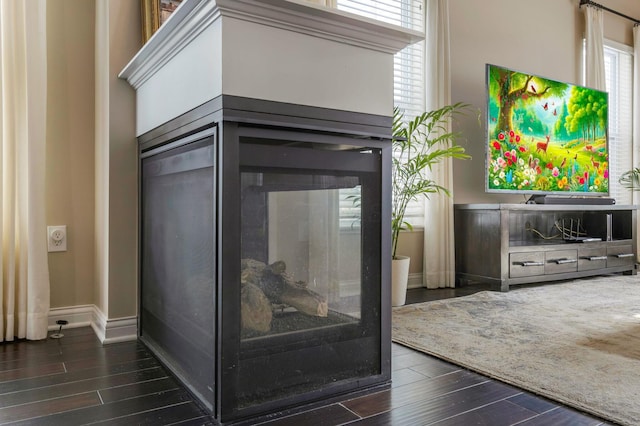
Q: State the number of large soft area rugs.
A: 1